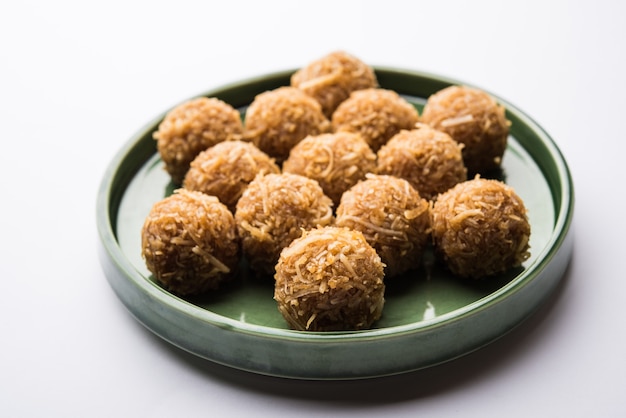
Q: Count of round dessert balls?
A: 13